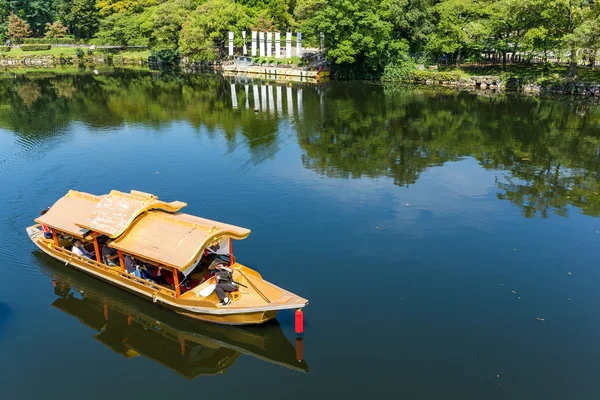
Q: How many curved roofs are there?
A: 3